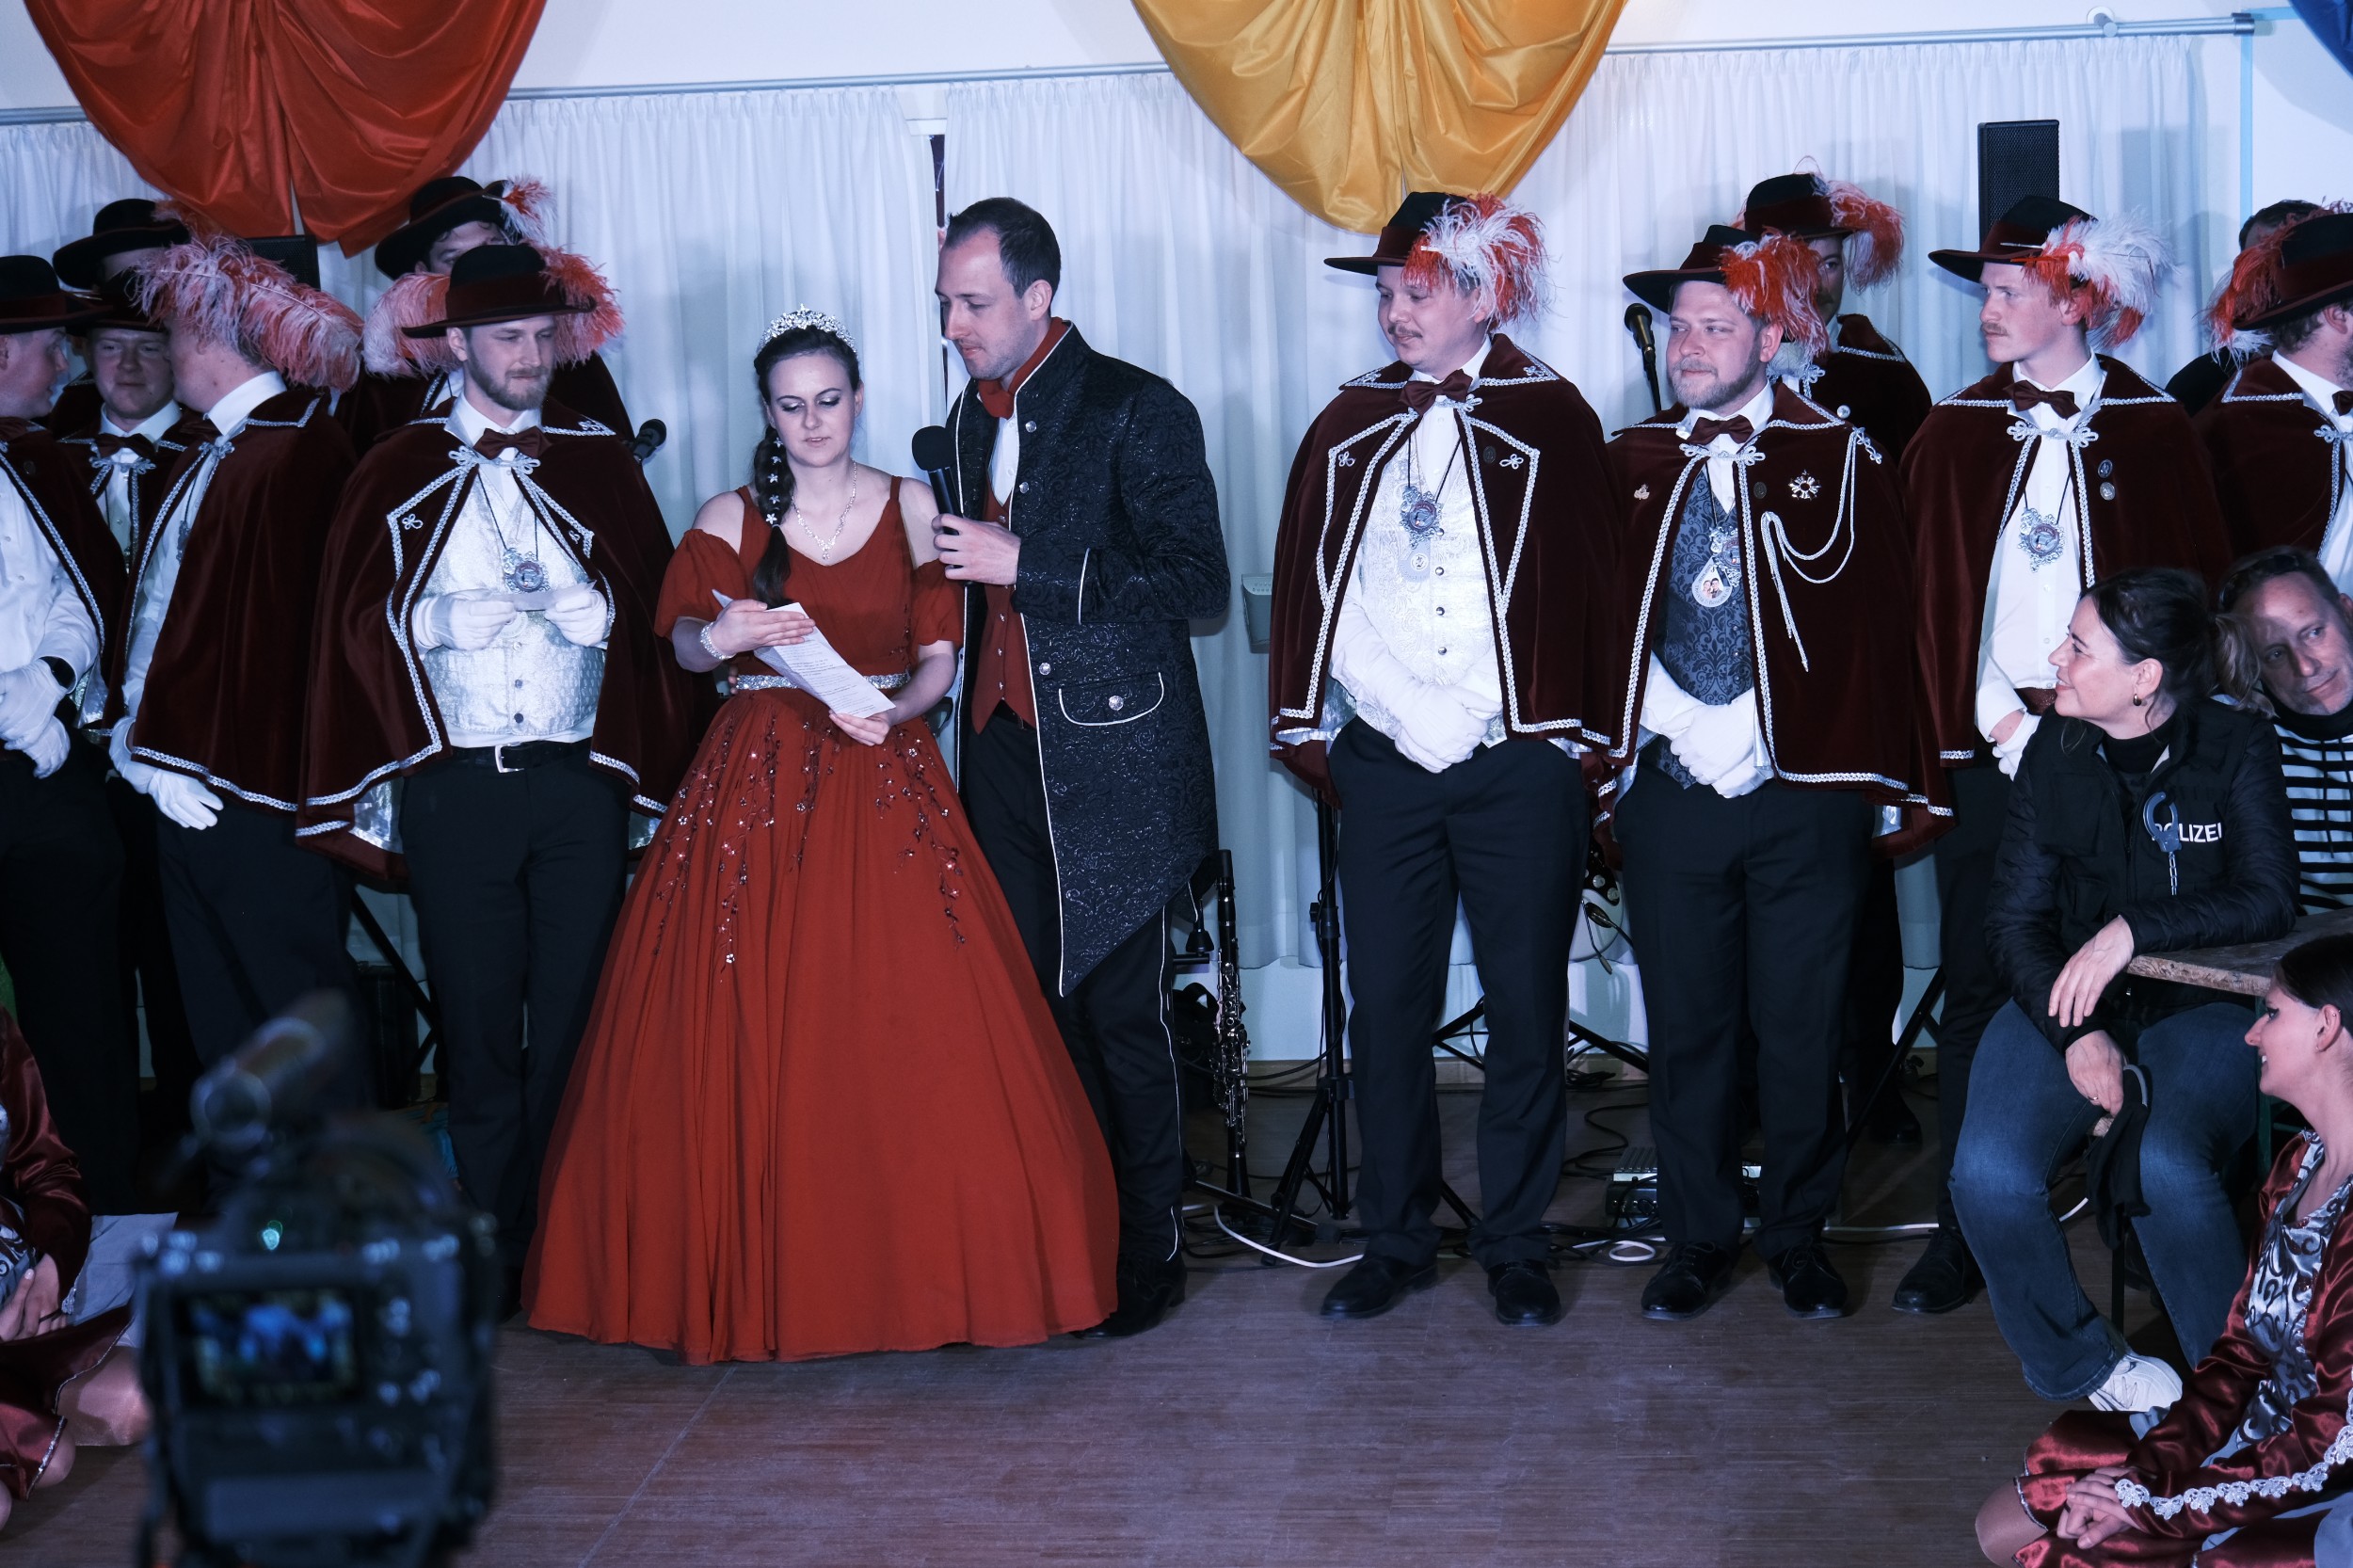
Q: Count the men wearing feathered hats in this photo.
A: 11